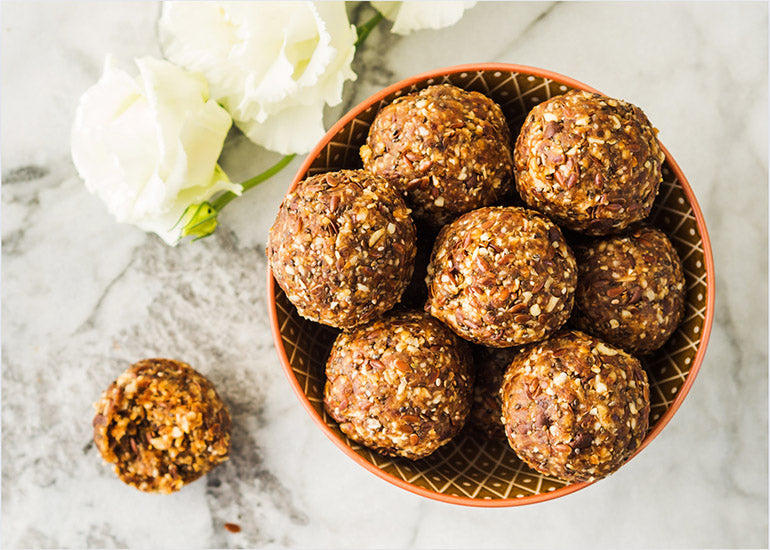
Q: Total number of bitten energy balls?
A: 1